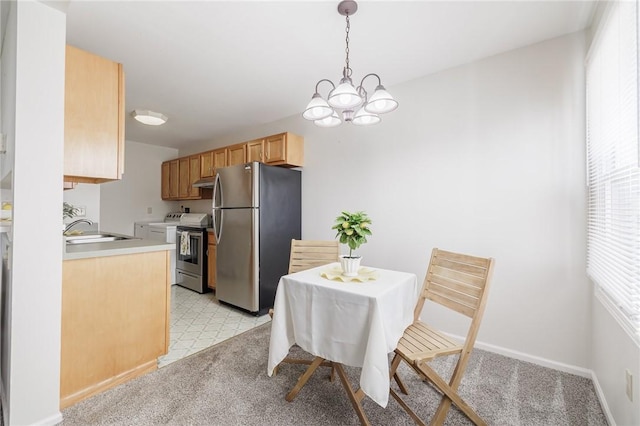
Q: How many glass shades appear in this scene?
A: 5